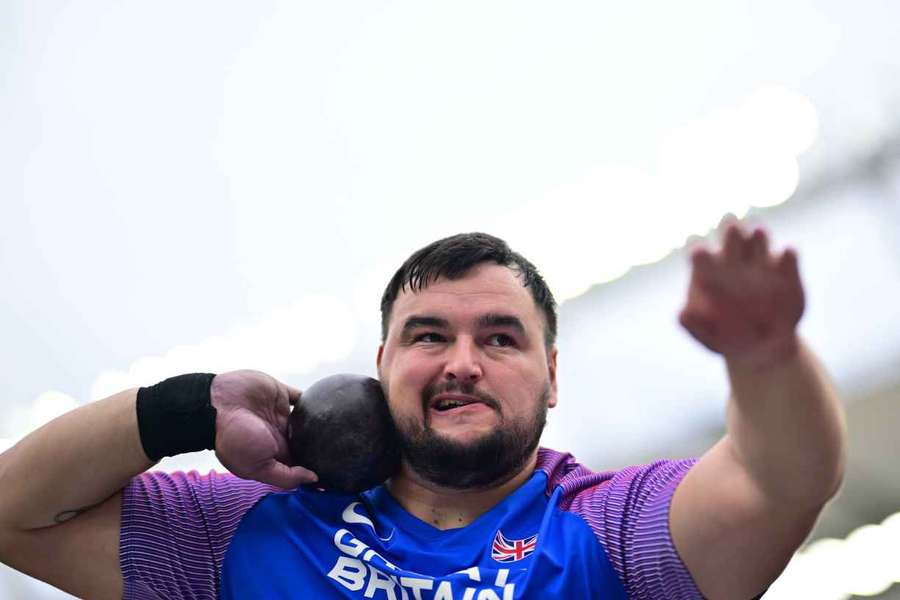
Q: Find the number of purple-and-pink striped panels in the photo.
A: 2